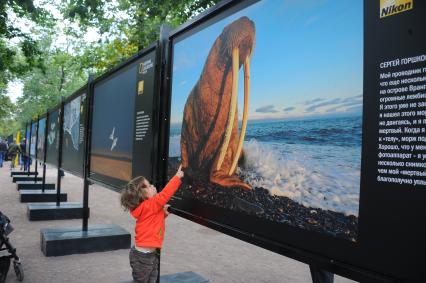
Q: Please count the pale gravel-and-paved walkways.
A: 1